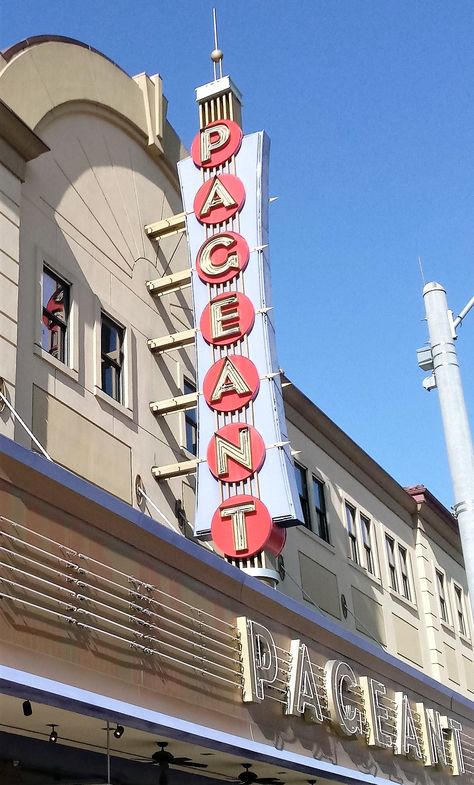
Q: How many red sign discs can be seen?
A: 7